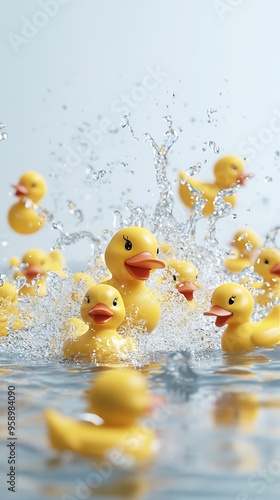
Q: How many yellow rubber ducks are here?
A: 11